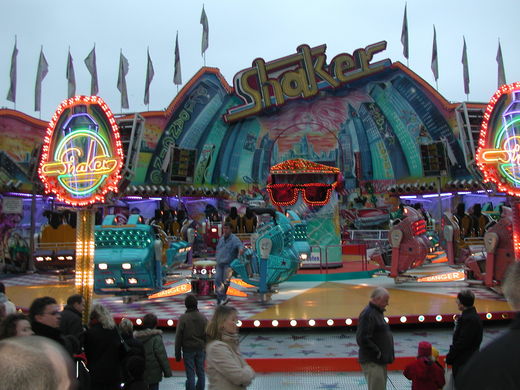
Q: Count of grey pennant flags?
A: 12